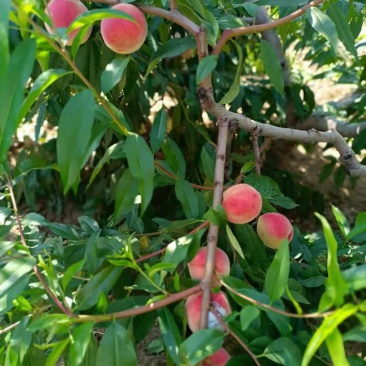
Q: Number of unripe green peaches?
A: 0